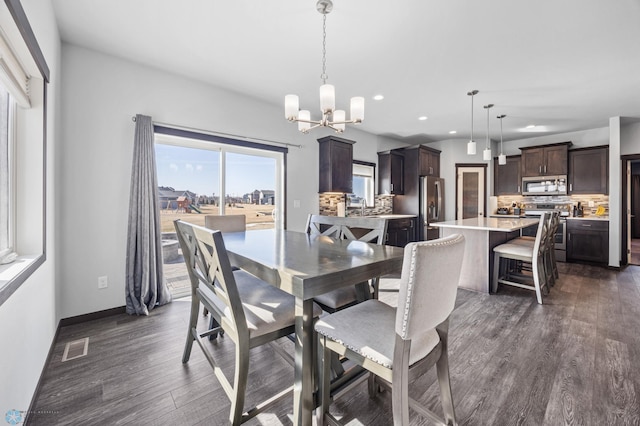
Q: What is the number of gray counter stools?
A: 3